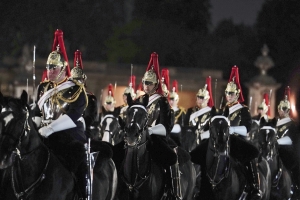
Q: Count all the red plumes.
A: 13